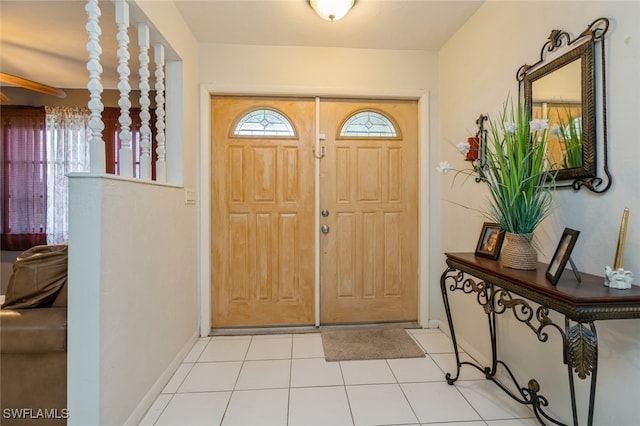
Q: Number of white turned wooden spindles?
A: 4